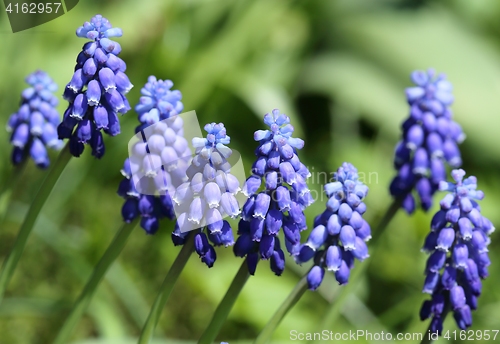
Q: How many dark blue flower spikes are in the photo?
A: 8